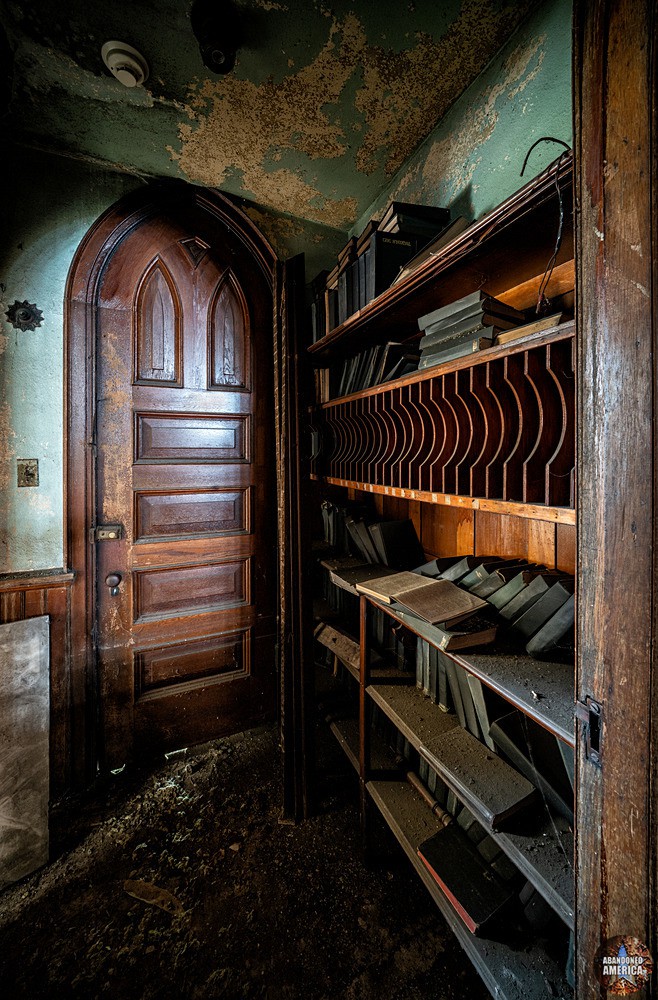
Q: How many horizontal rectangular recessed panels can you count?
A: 4